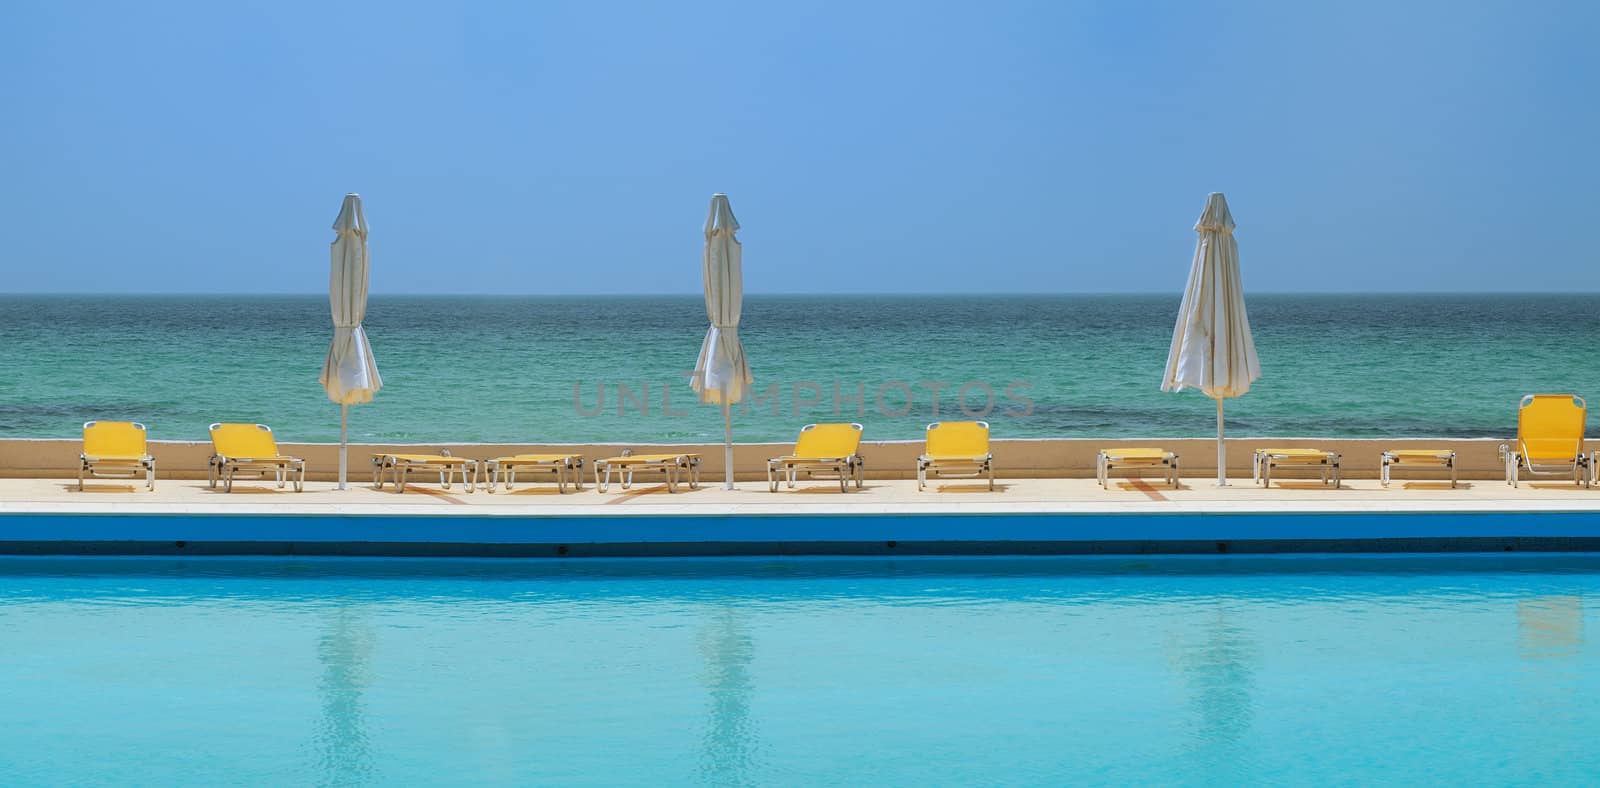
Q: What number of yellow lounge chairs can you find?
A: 11